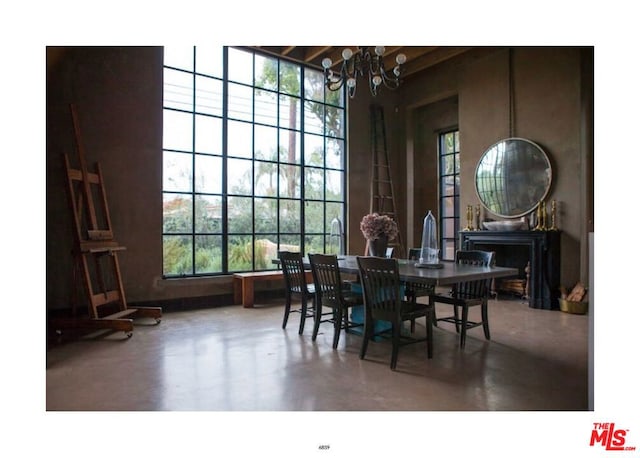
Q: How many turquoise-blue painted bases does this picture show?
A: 1